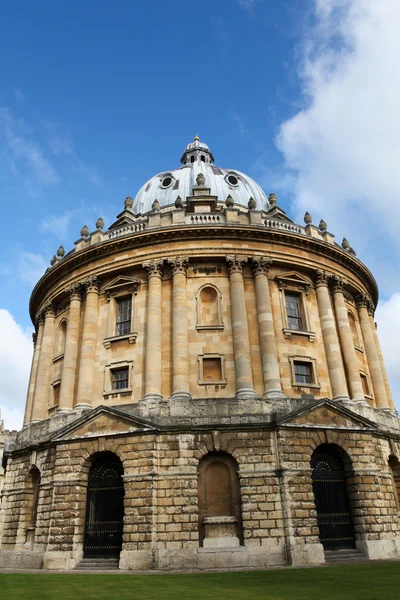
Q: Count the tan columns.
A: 12